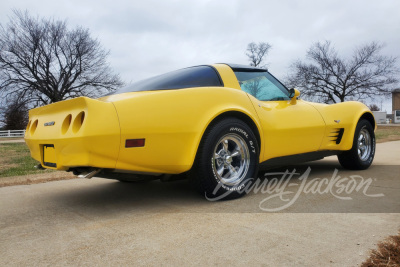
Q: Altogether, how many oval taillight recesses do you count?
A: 4